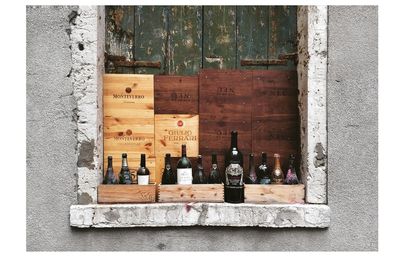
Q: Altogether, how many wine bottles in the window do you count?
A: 12